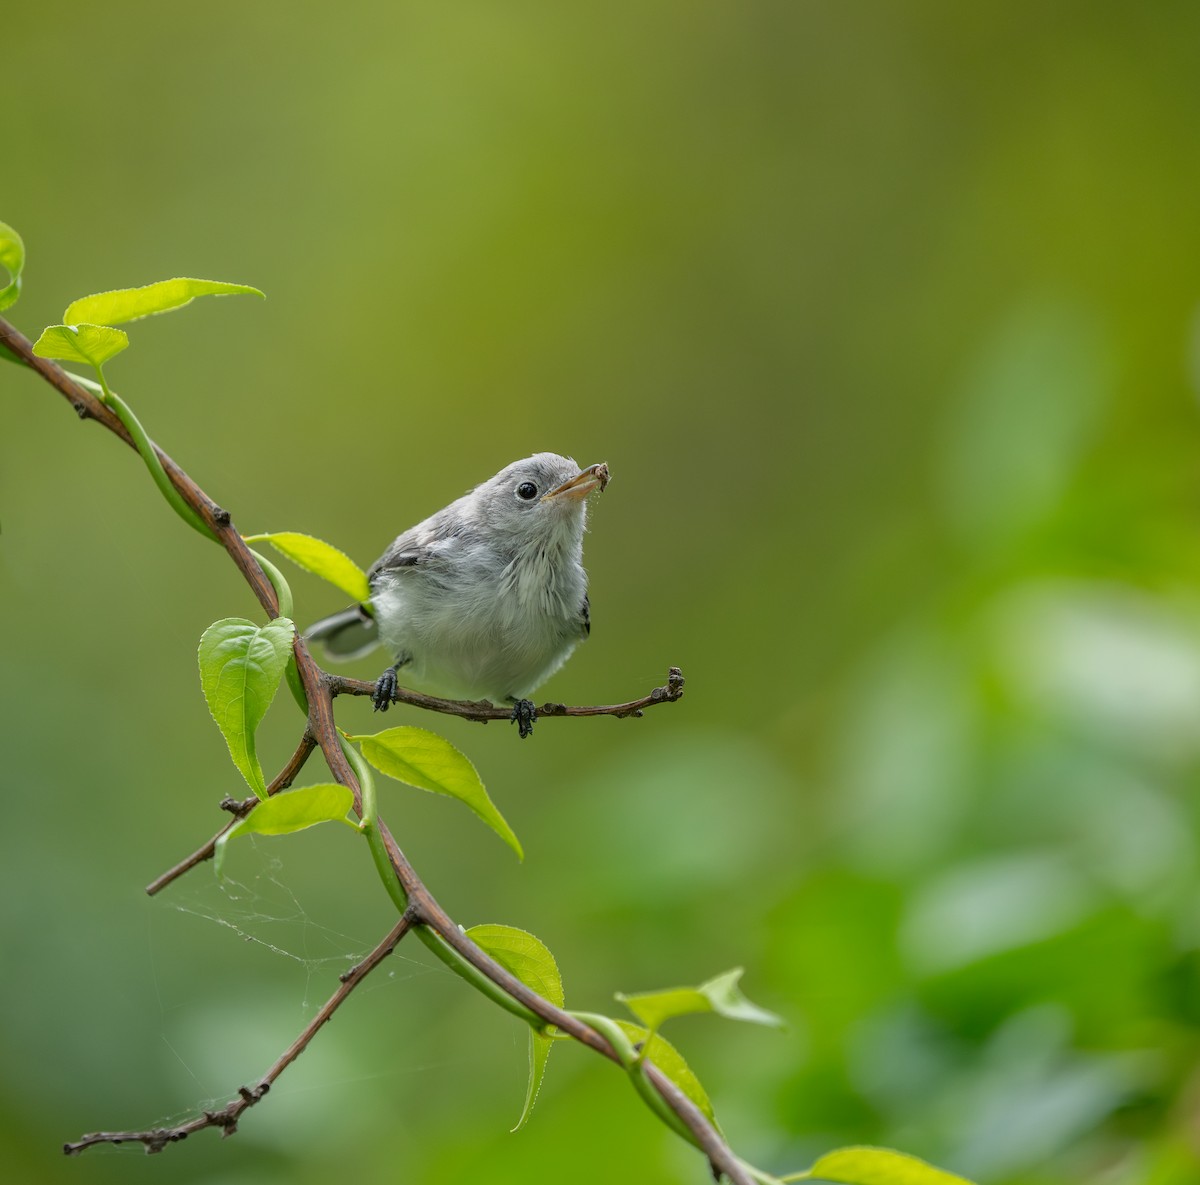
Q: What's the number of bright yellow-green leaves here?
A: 11